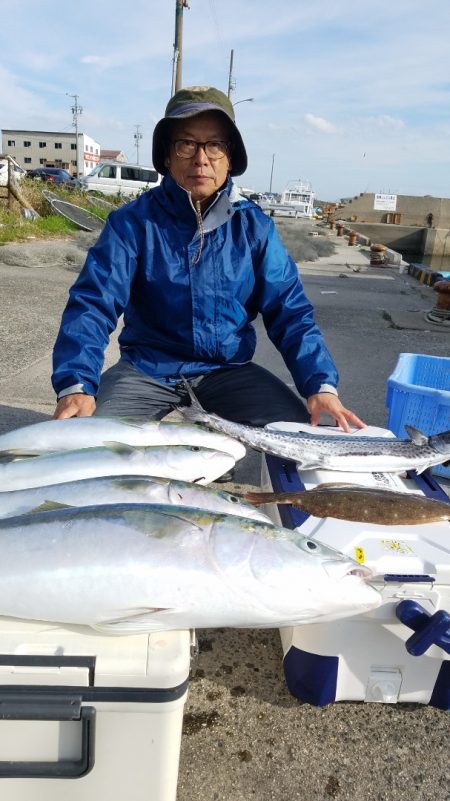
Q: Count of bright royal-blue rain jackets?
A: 1